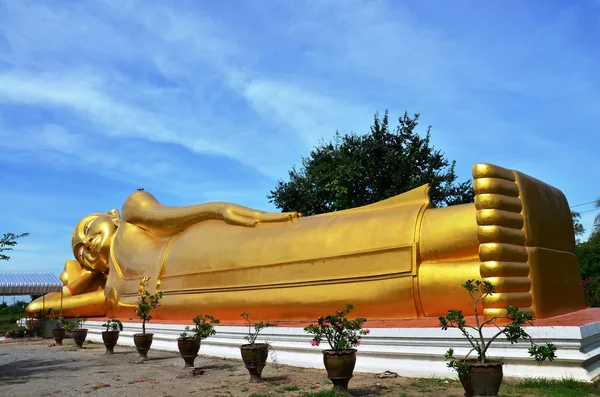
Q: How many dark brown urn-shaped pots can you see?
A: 8